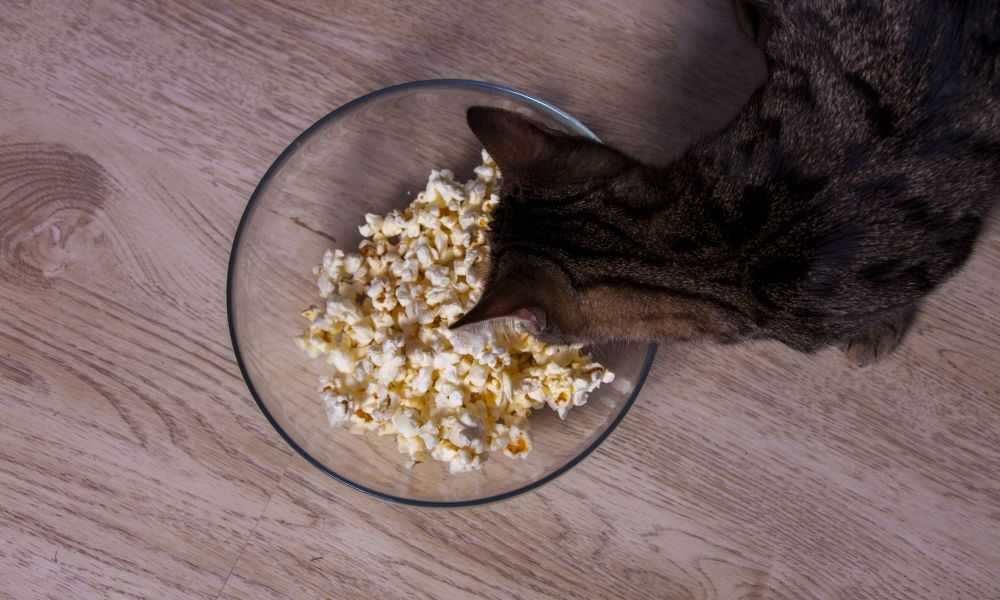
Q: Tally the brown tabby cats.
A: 1